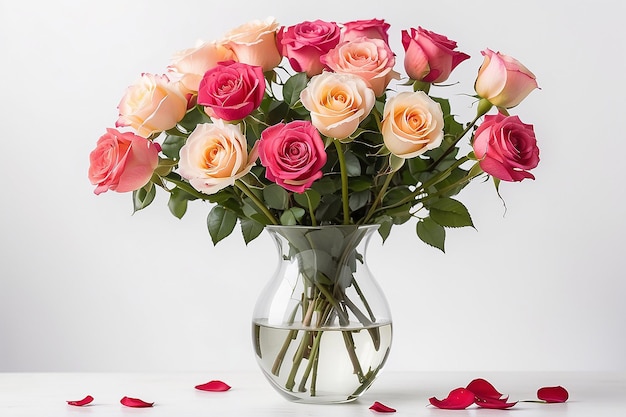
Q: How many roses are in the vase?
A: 15